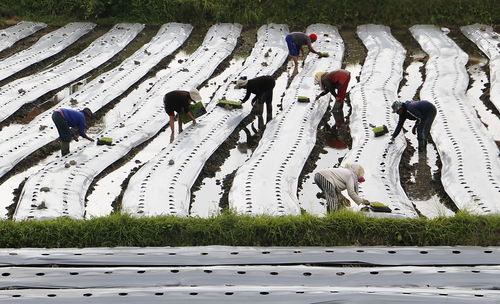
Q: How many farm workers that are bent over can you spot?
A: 7